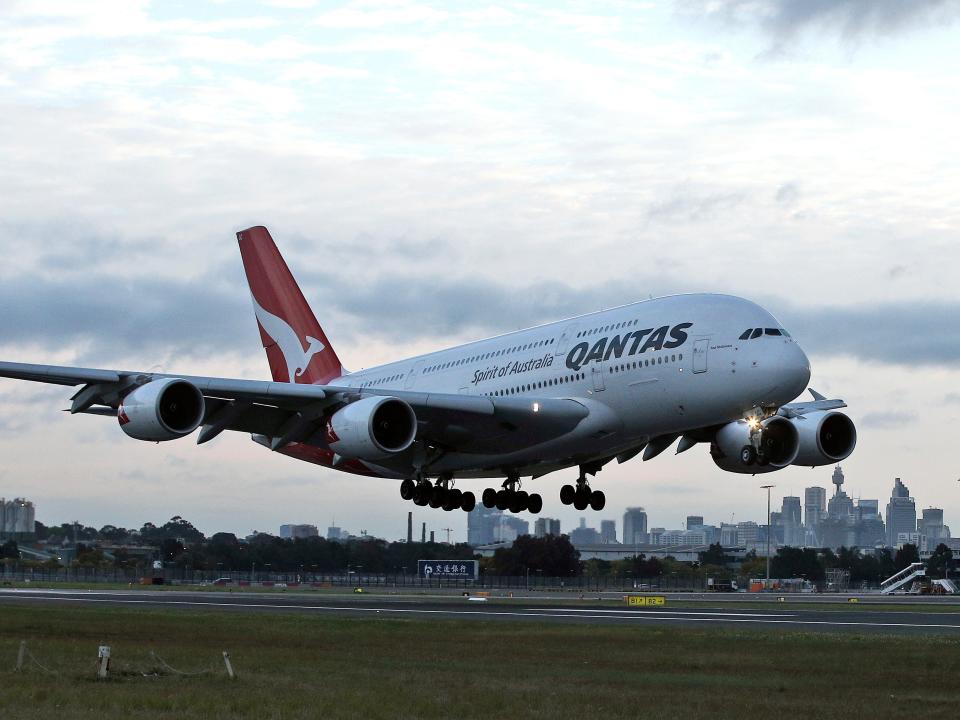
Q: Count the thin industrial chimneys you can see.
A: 3